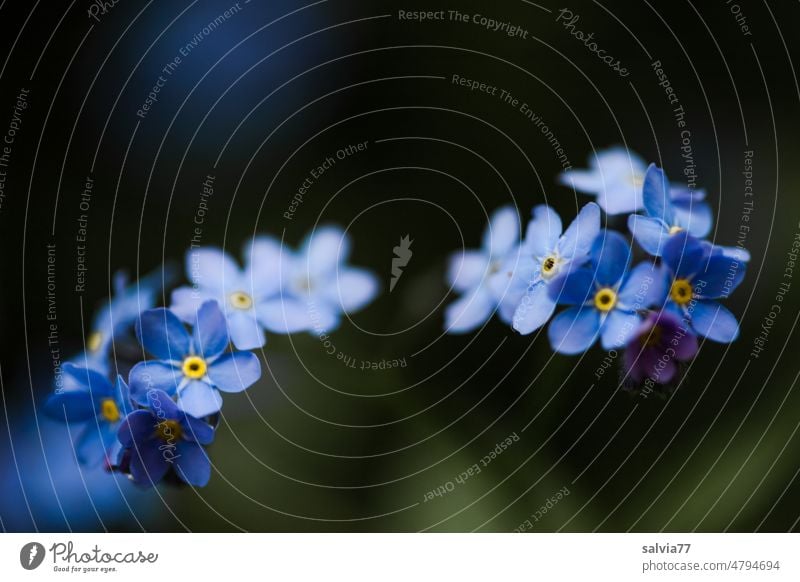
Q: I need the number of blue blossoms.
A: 12